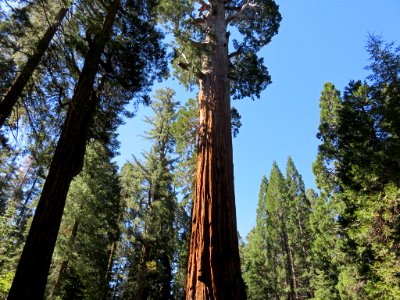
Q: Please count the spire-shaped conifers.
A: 3